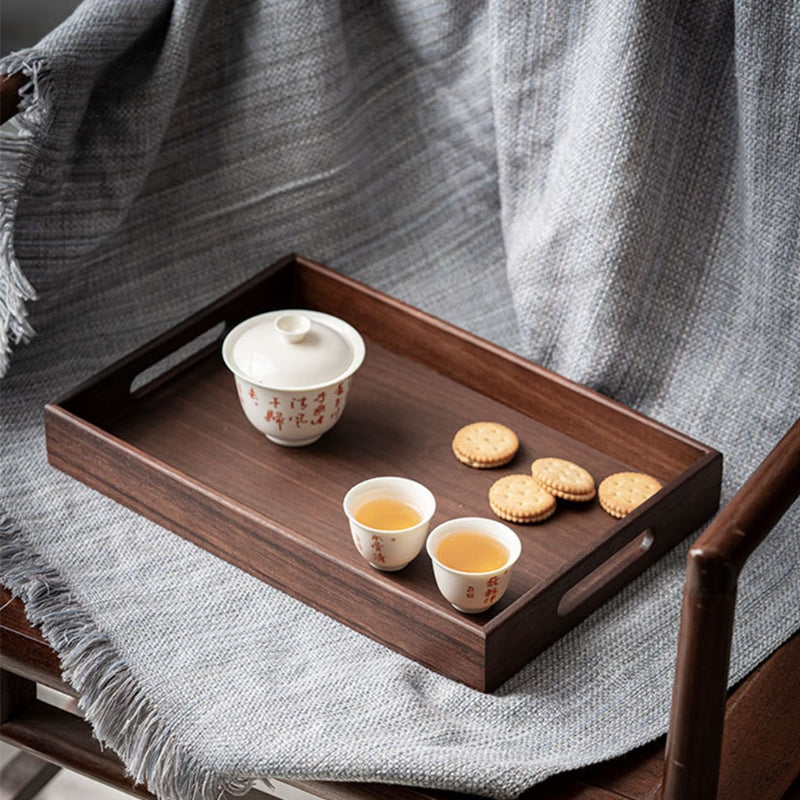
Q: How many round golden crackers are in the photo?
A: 4